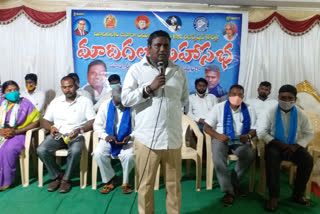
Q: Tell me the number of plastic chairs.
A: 6